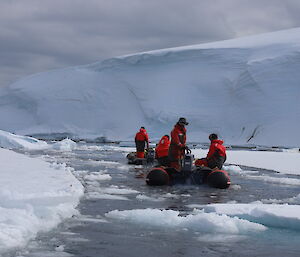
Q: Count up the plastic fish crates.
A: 0